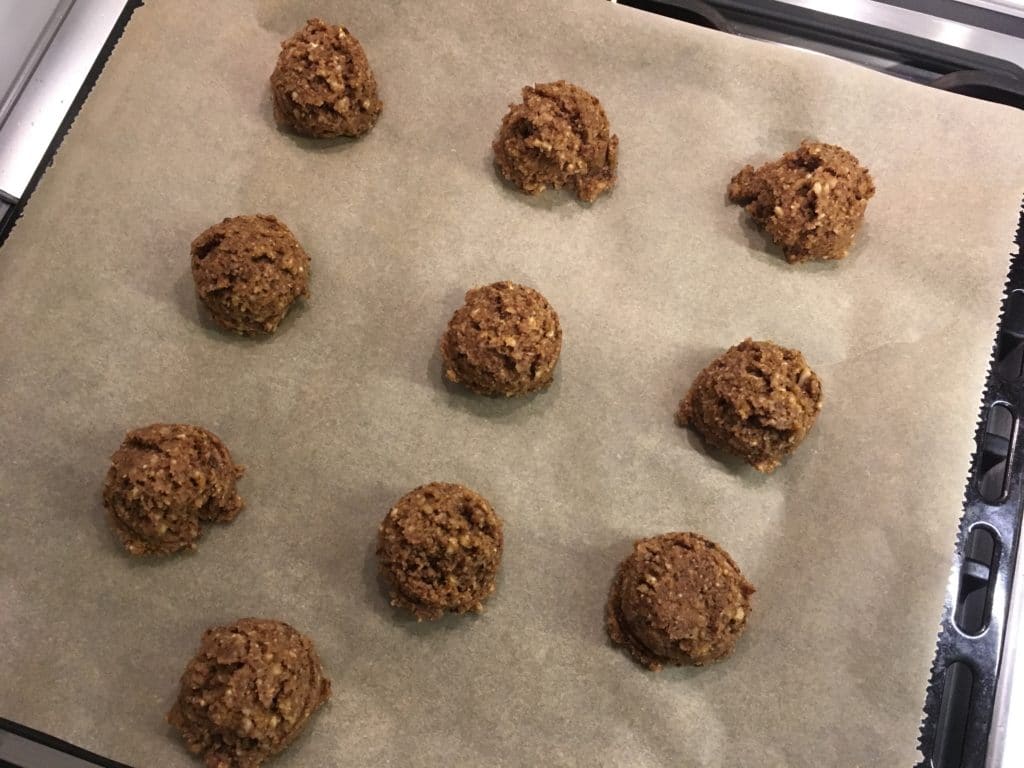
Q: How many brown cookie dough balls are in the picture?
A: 10